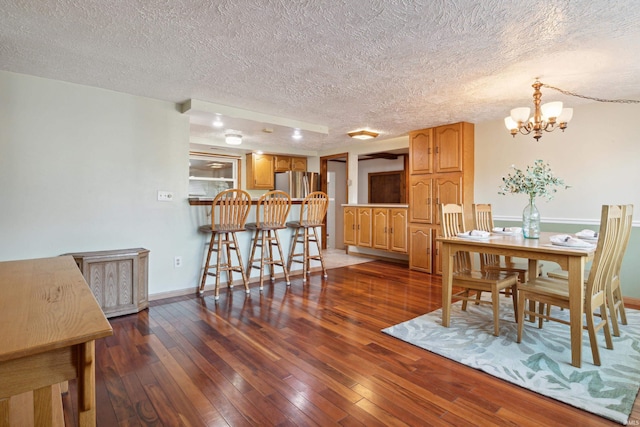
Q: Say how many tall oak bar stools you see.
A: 3